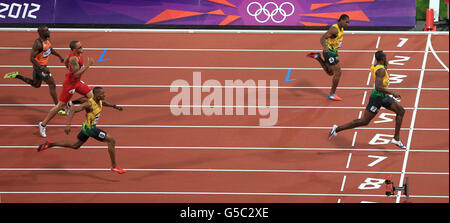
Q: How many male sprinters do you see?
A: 5